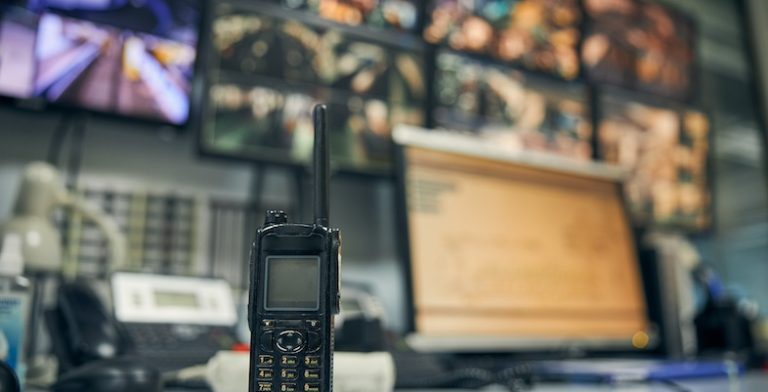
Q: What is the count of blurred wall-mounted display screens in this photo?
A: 7